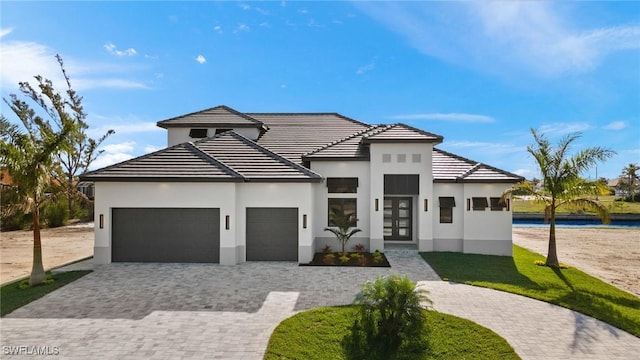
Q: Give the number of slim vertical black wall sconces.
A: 7